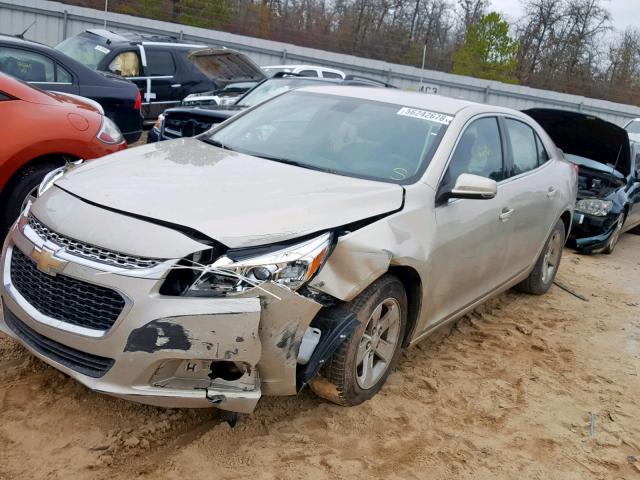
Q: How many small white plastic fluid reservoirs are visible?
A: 1